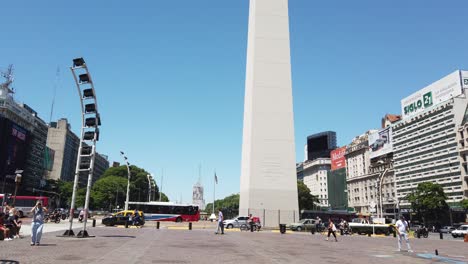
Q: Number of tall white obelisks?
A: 1